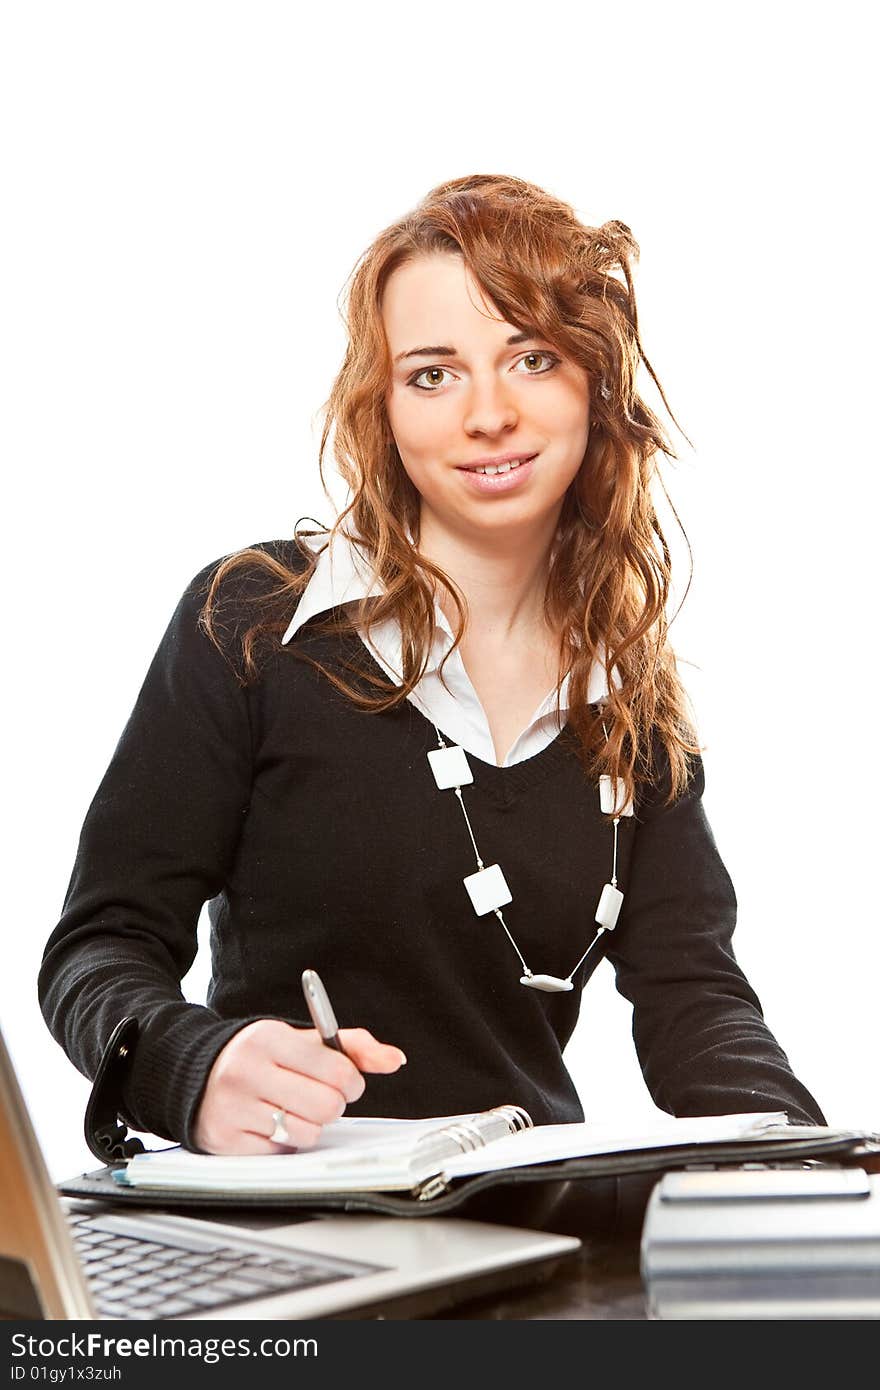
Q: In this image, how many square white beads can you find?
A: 5